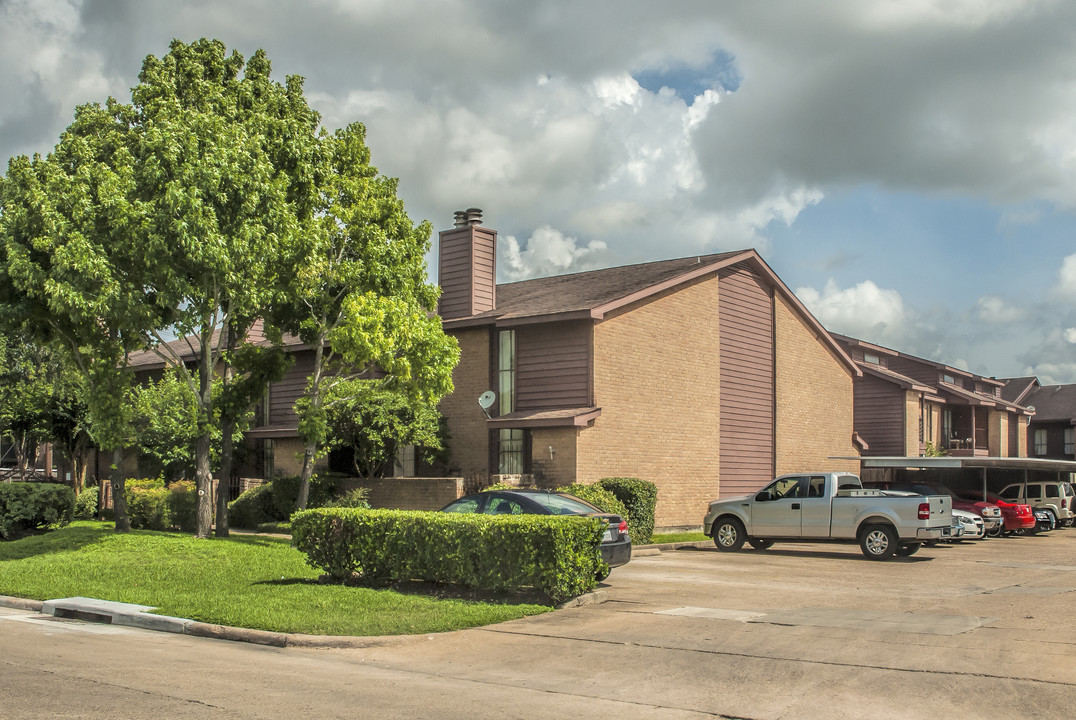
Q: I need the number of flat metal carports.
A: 1